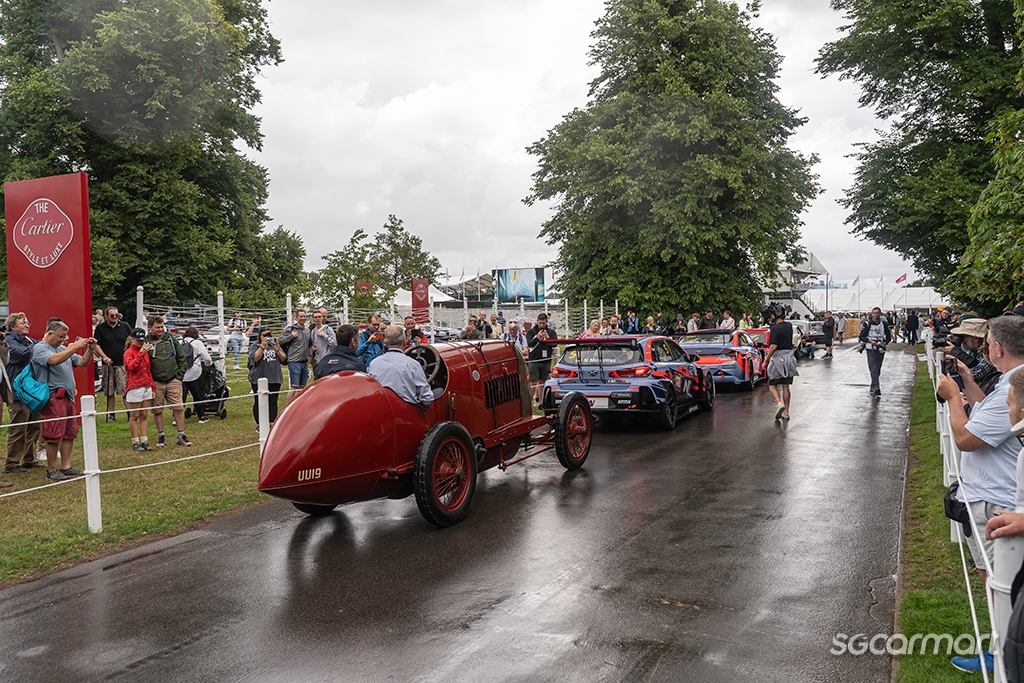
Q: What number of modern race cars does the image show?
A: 2